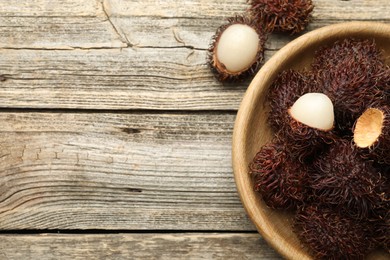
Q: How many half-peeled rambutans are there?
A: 2